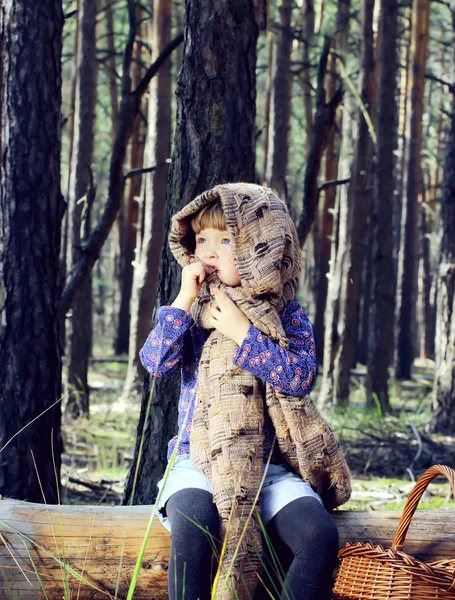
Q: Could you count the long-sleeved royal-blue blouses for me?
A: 1